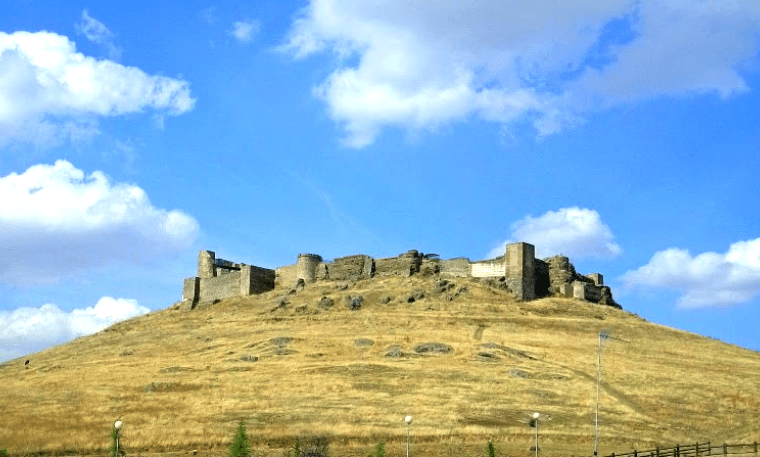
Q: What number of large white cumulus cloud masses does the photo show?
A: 6